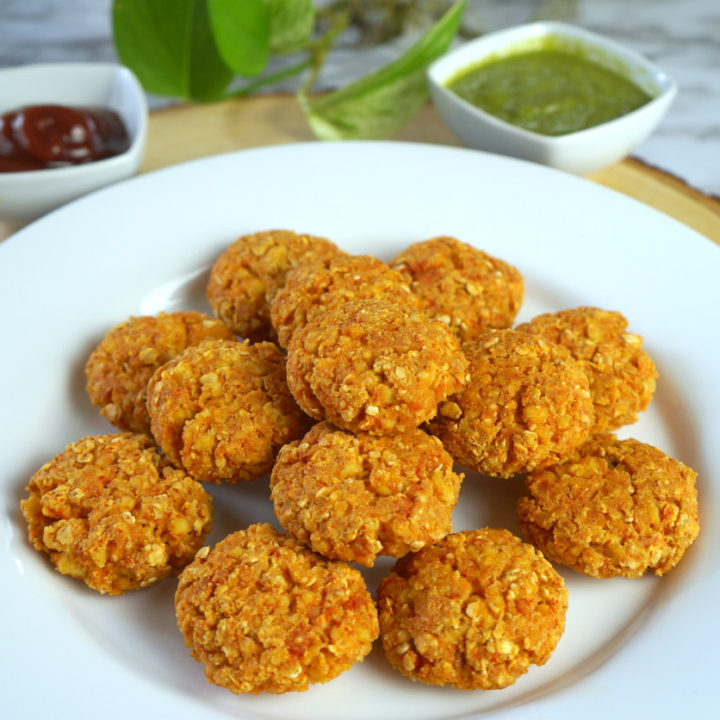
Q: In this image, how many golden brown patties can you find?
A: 13